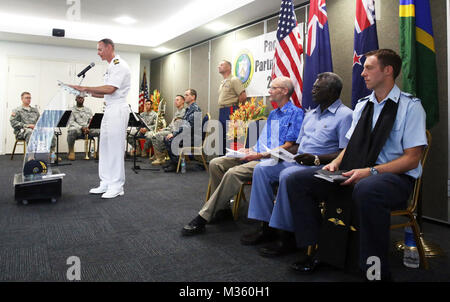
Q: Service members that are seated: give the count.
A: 6